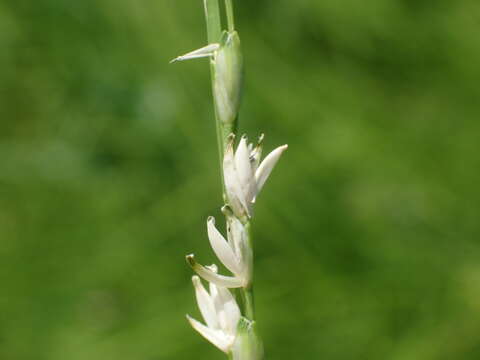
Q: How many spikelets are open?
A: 3